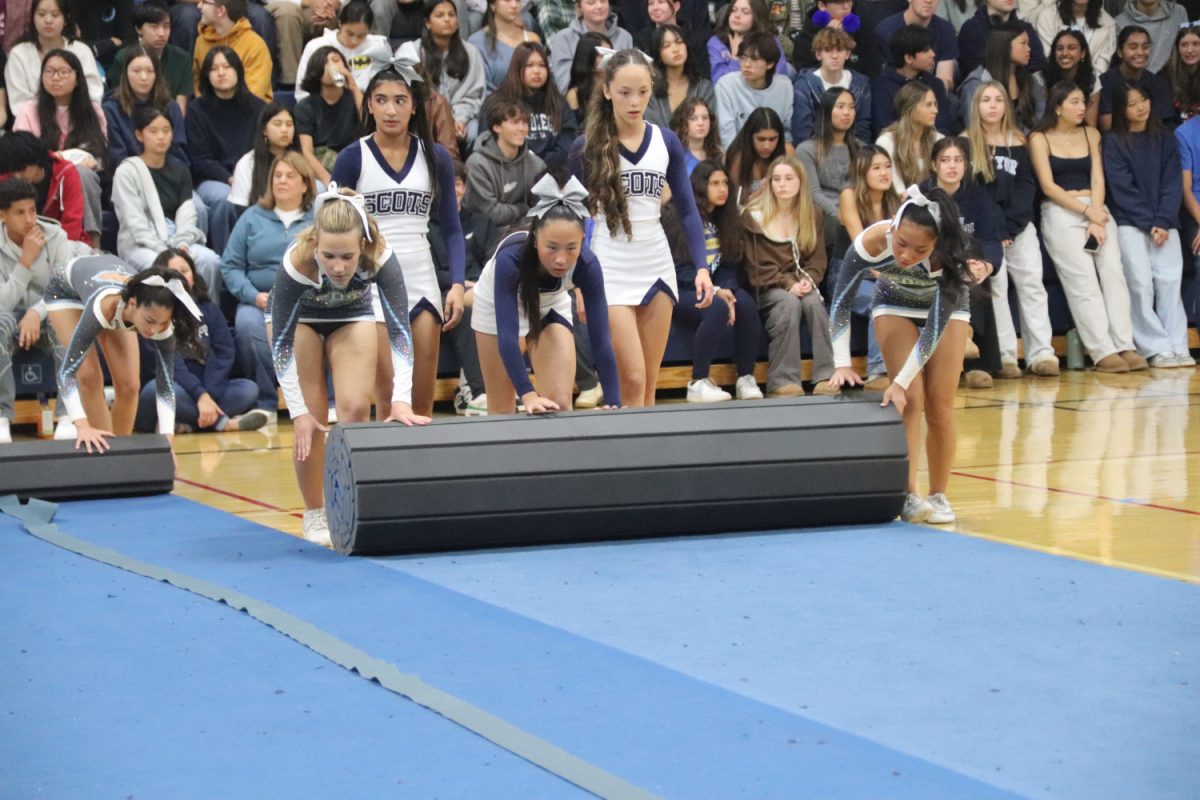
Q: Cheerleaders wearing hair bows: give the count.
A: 6